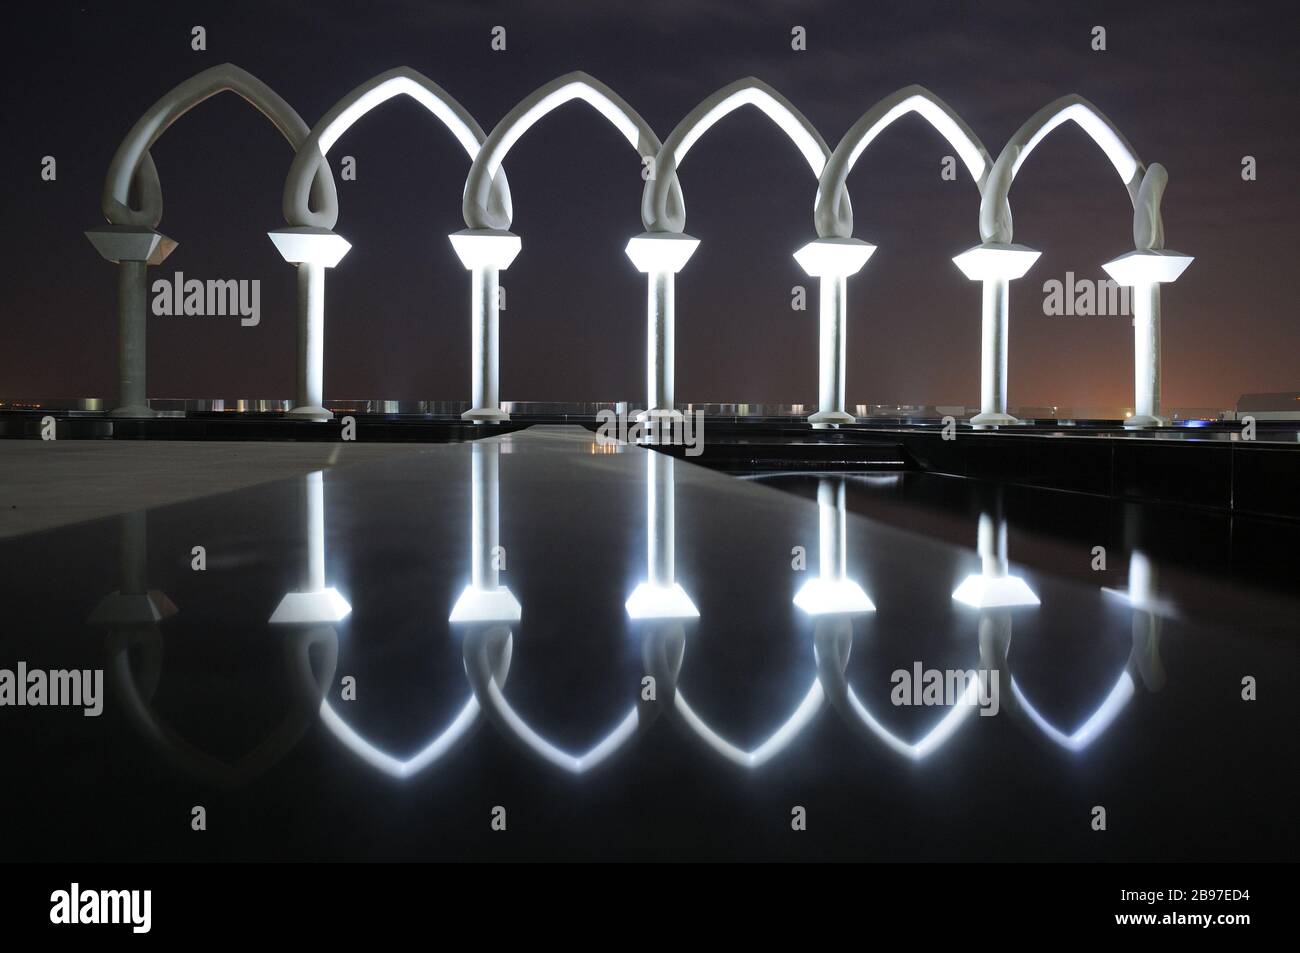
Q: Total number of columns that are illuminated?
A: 6